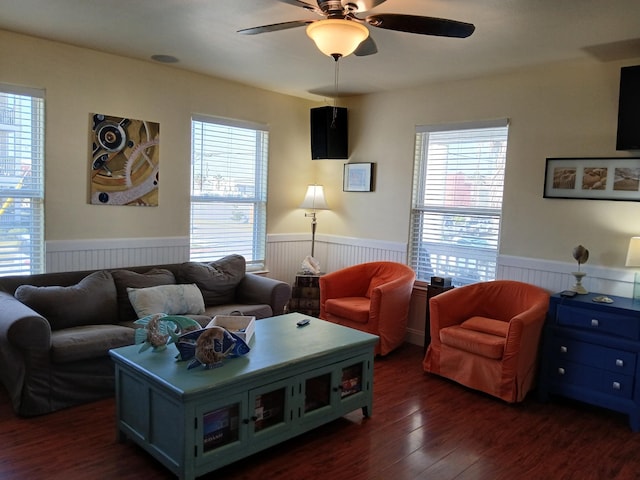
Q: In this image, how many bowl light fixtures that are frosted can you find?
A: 1